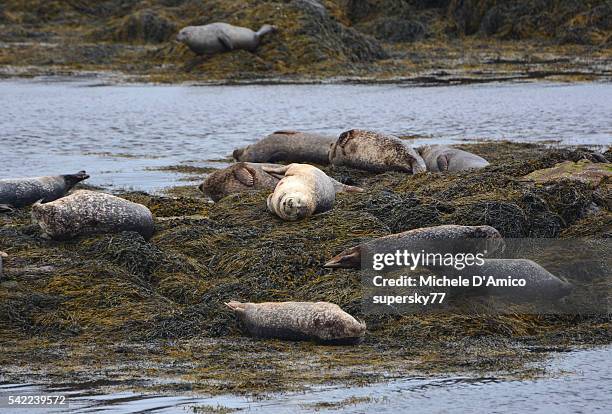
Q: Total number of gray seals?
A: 11